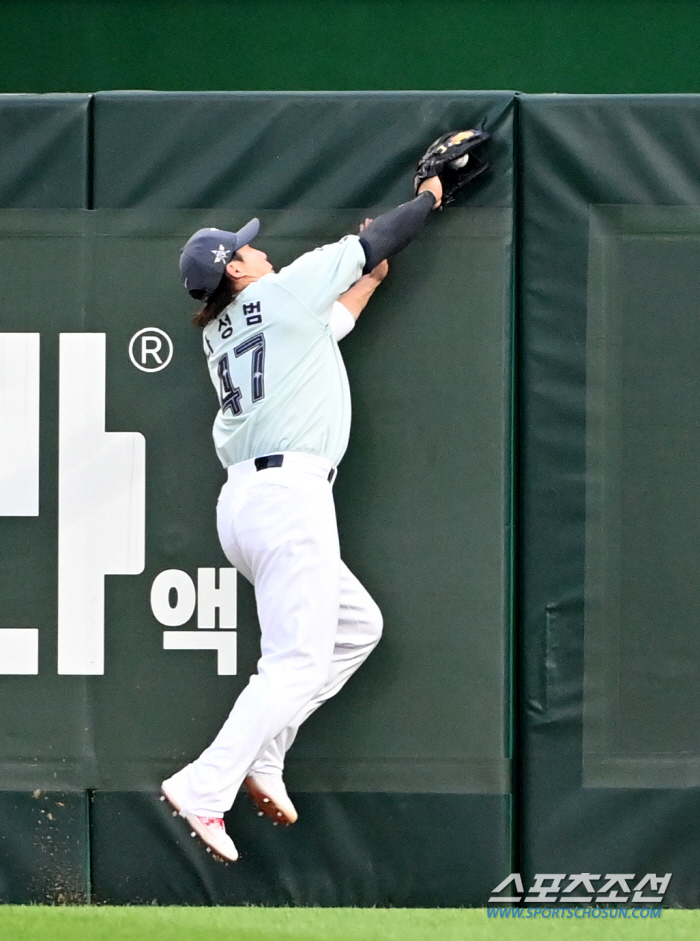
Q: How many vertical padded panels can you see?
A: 3